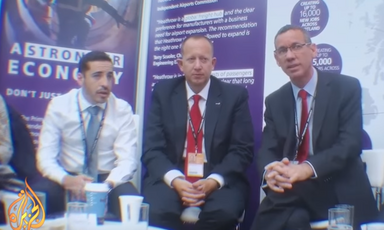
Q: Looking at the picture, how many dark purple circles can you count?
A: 3